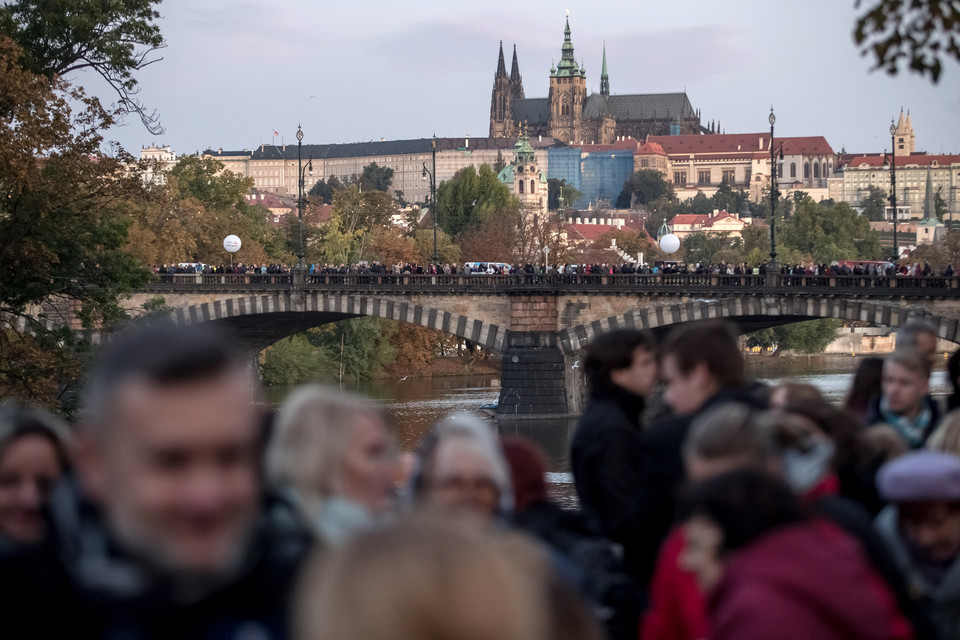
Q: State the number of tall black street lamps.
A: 4